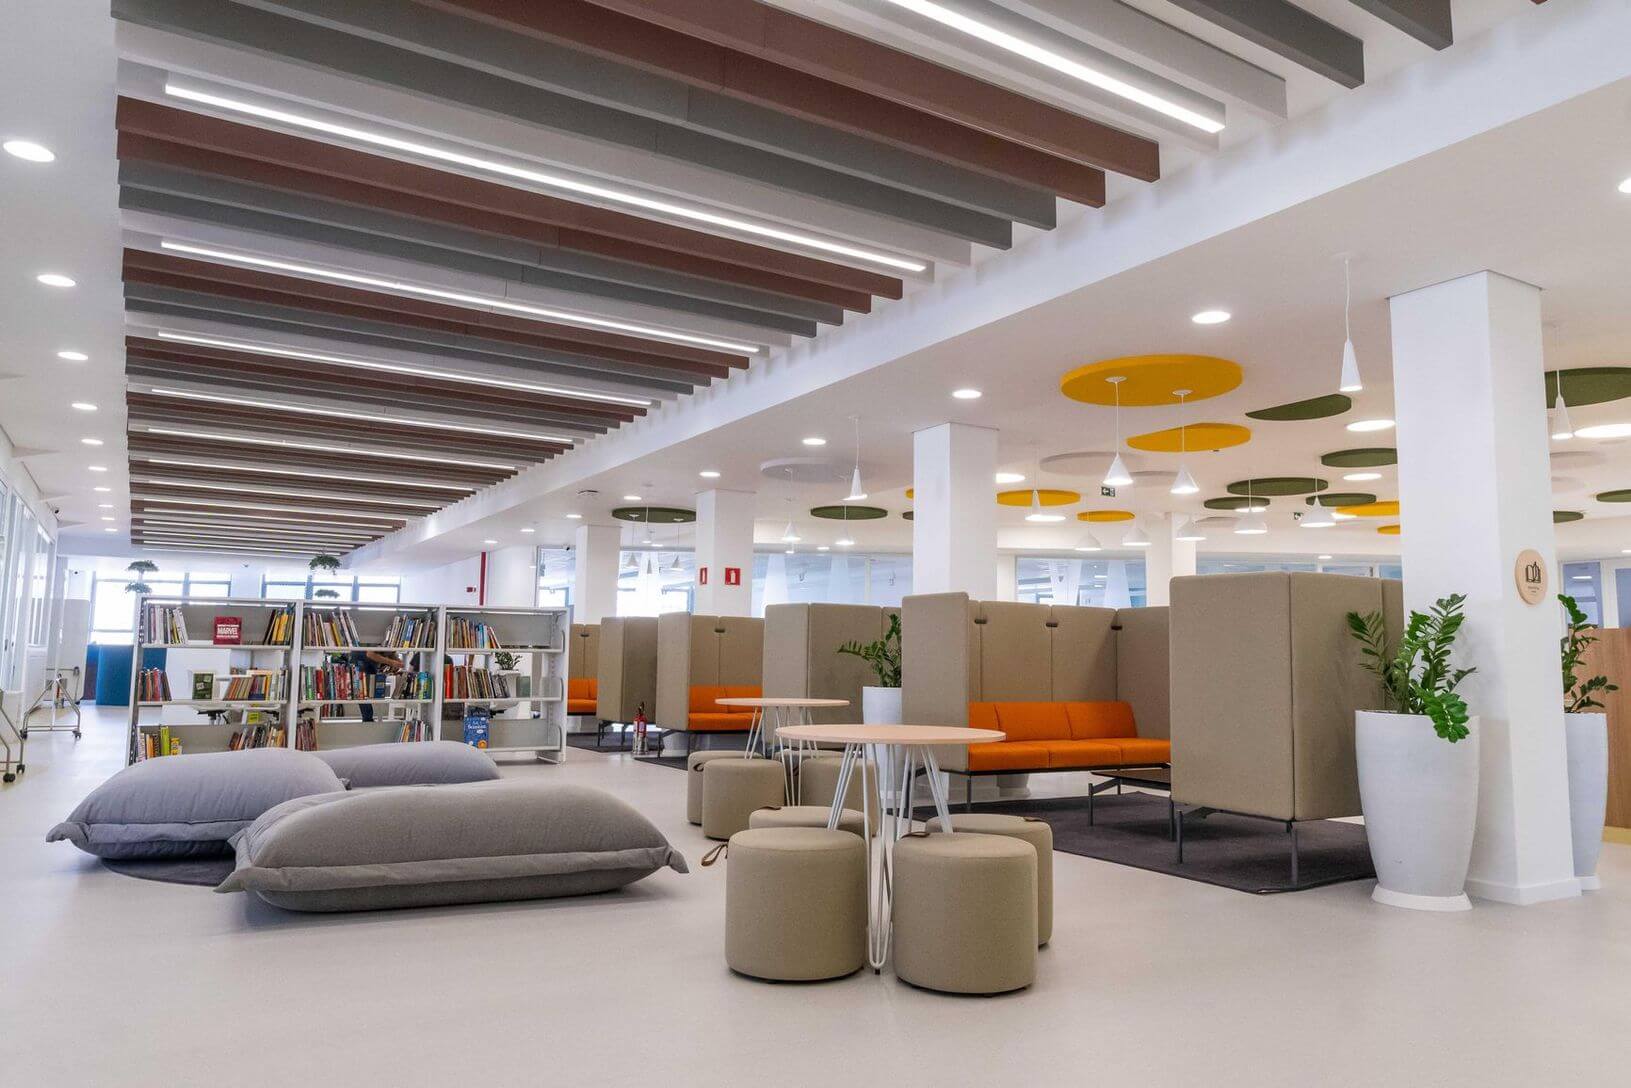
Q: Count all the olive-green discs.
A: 11